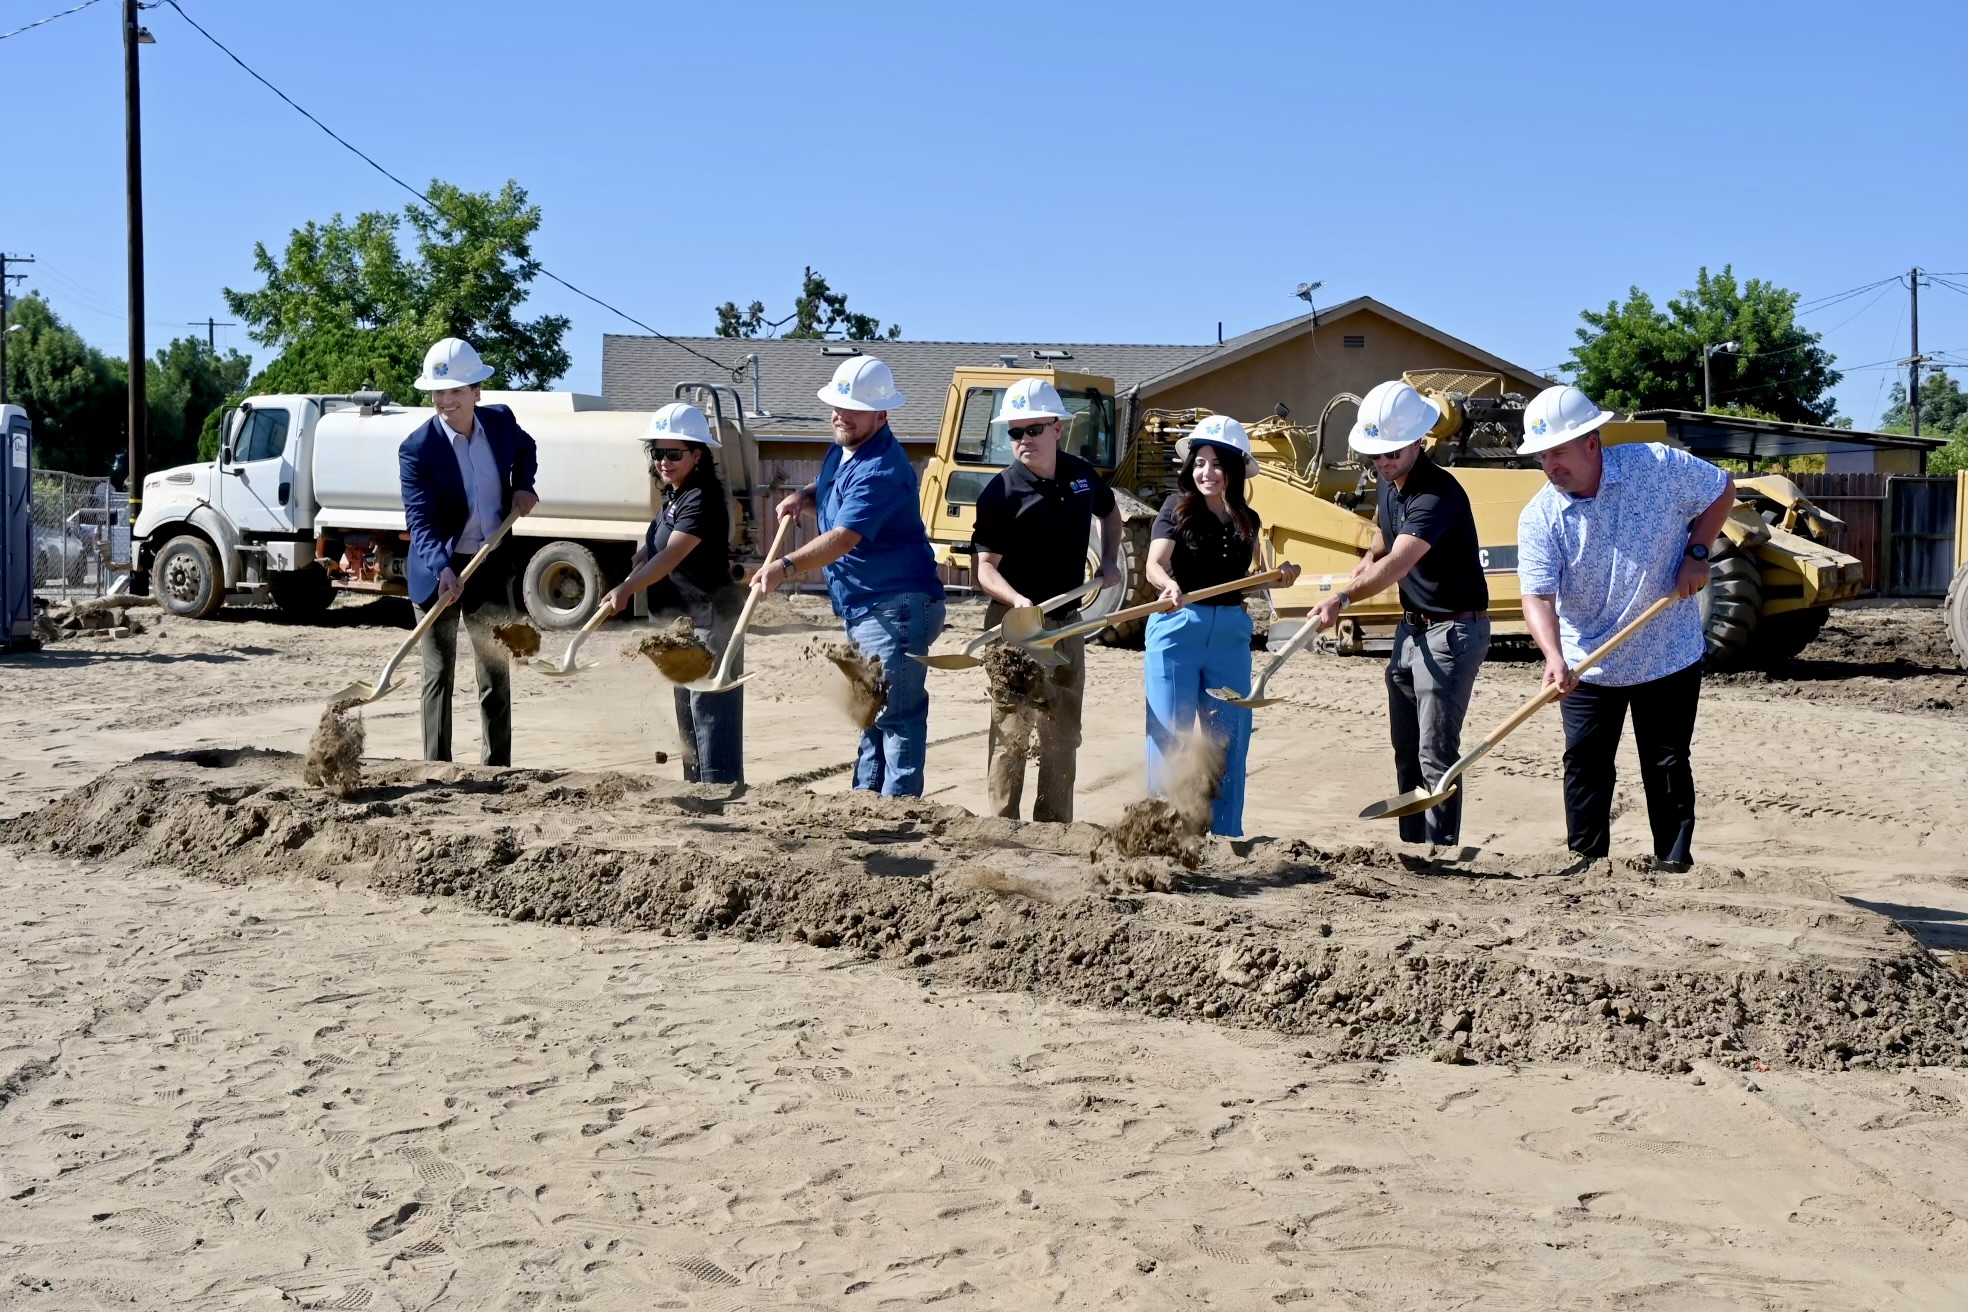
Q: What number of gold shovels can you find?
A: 7